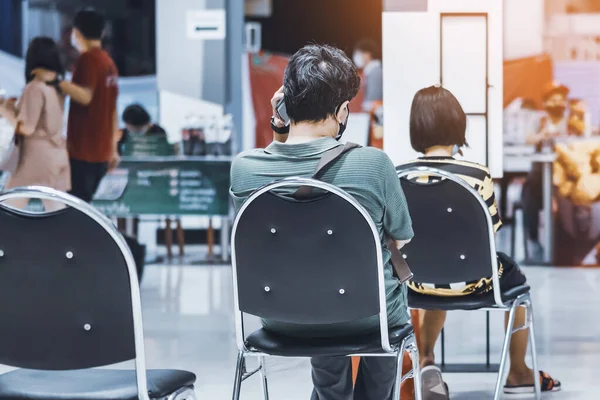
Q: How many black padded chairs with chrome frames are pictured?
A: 3